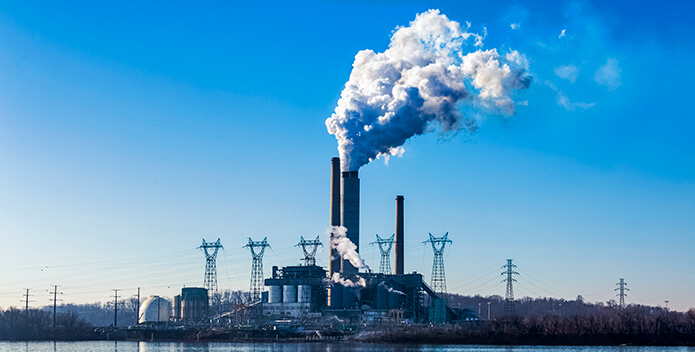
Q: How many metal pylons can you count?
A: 7